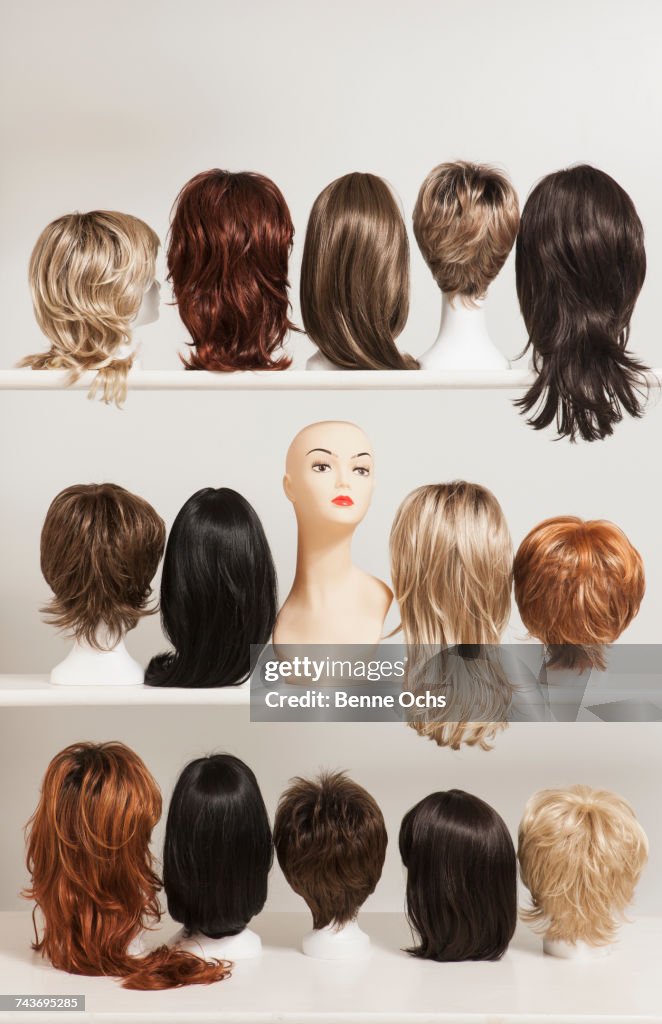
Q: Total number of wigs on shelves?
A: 14